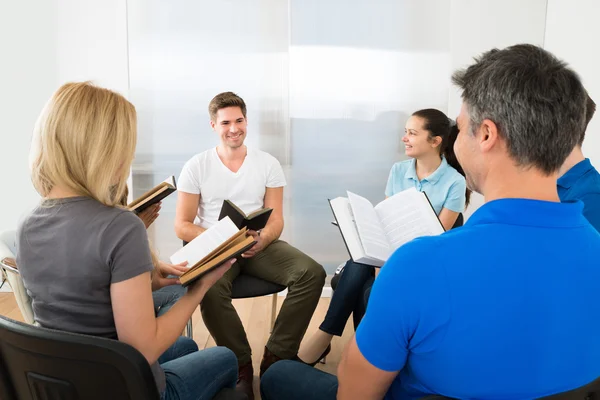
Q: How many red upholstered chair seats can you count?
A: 0